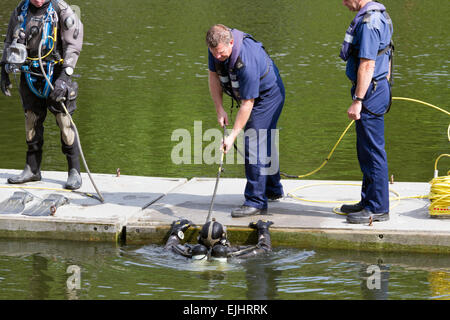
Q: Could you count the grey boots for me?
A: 2